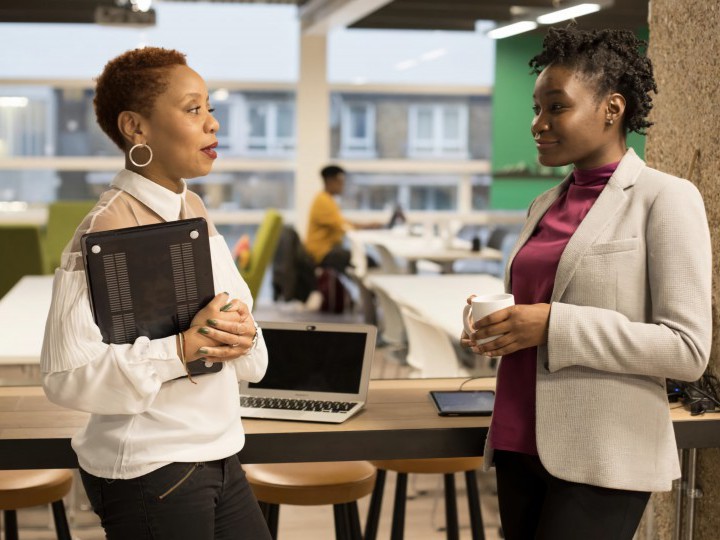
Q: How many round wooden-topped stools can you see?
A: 3